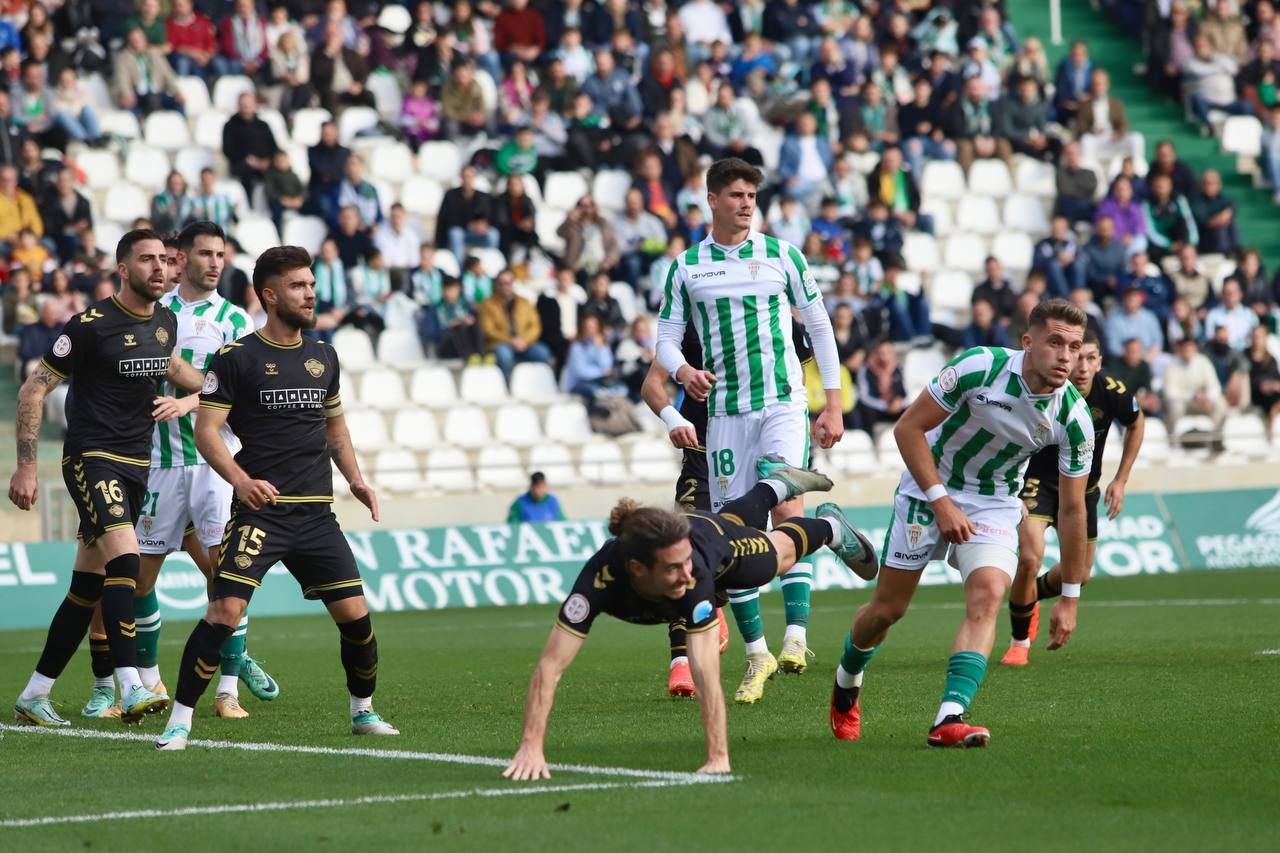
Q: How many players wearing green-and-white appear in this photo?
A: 3